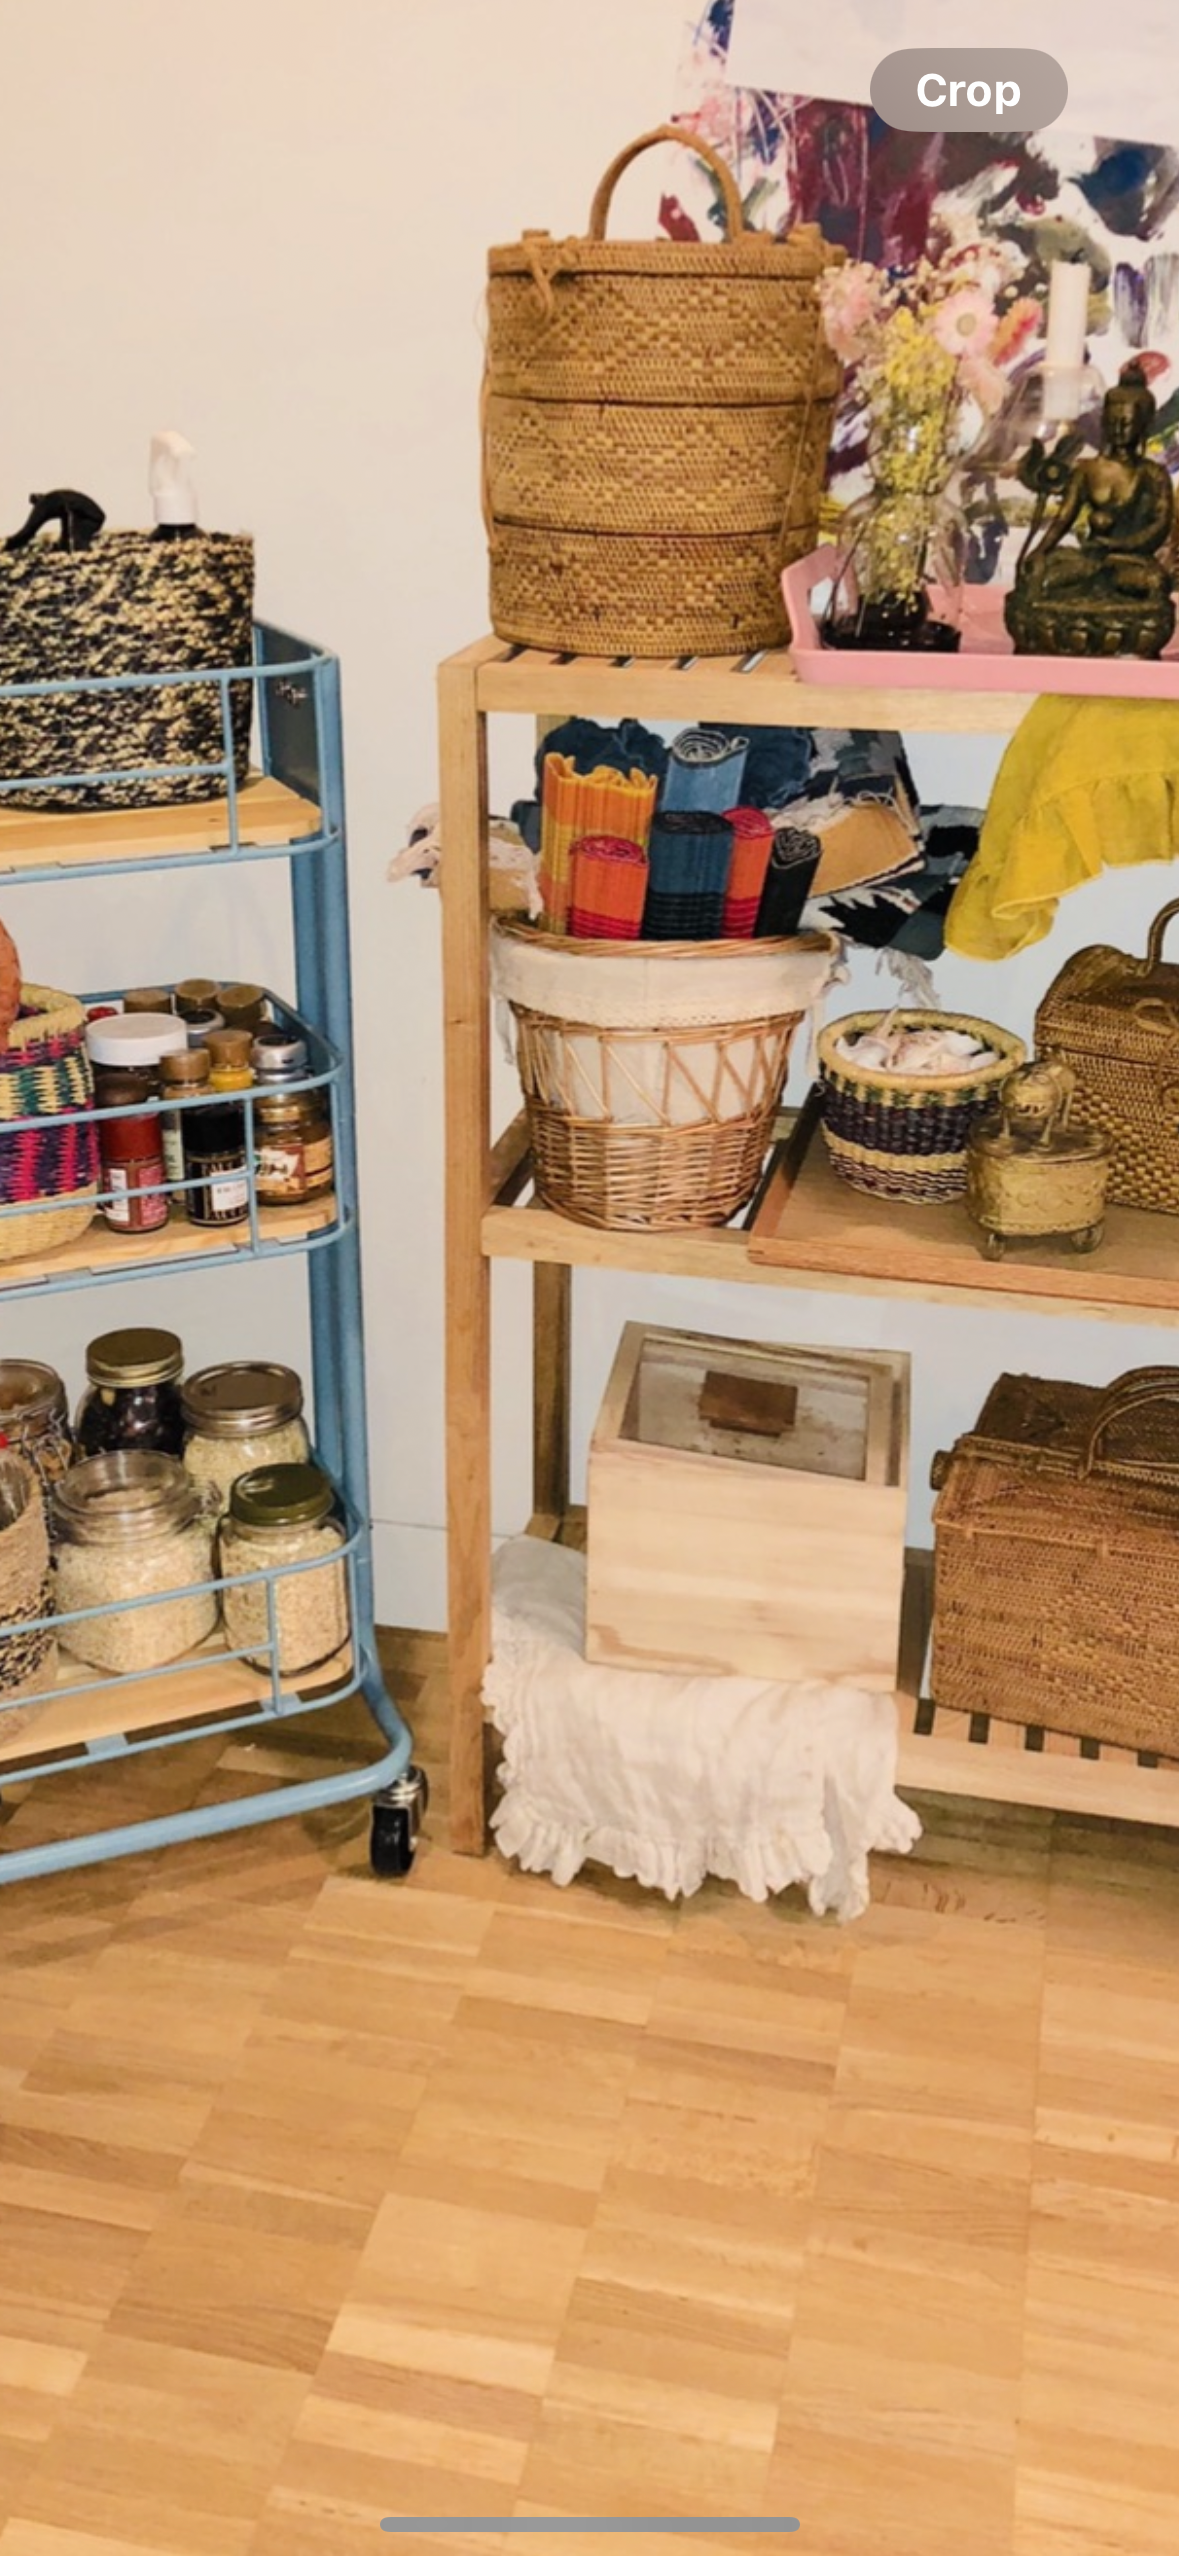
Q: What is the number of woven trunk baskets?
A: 2